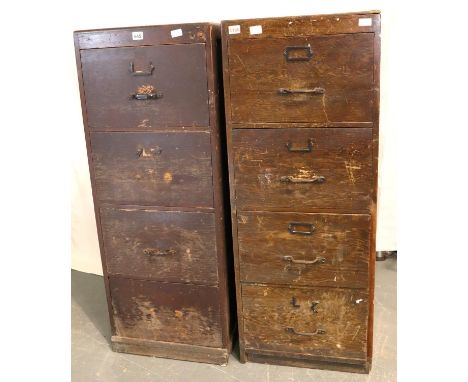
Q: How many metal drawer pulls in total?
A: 6